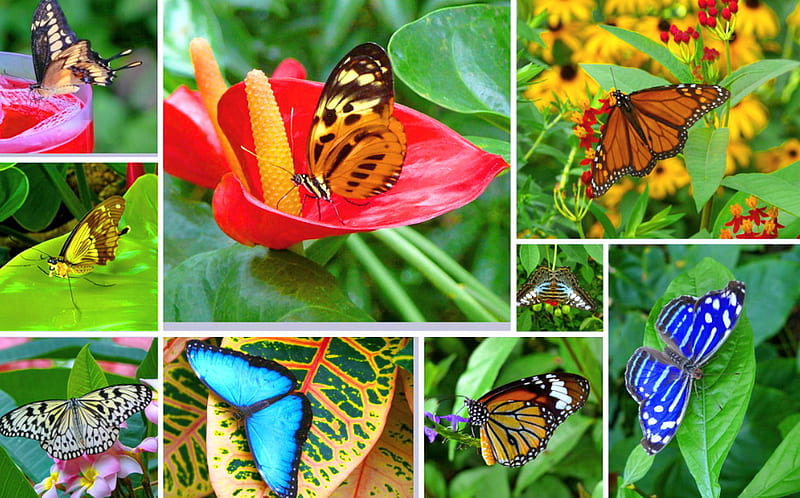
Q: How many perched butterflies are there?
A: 9